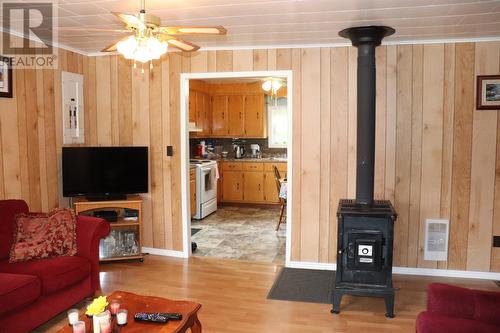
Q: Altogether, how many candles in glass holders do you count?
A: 5